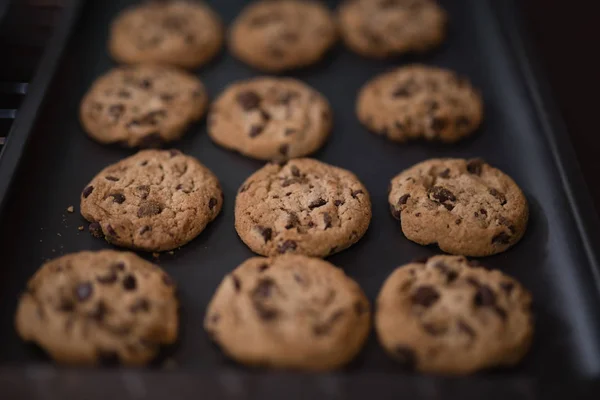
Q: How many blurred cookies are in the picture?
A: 9